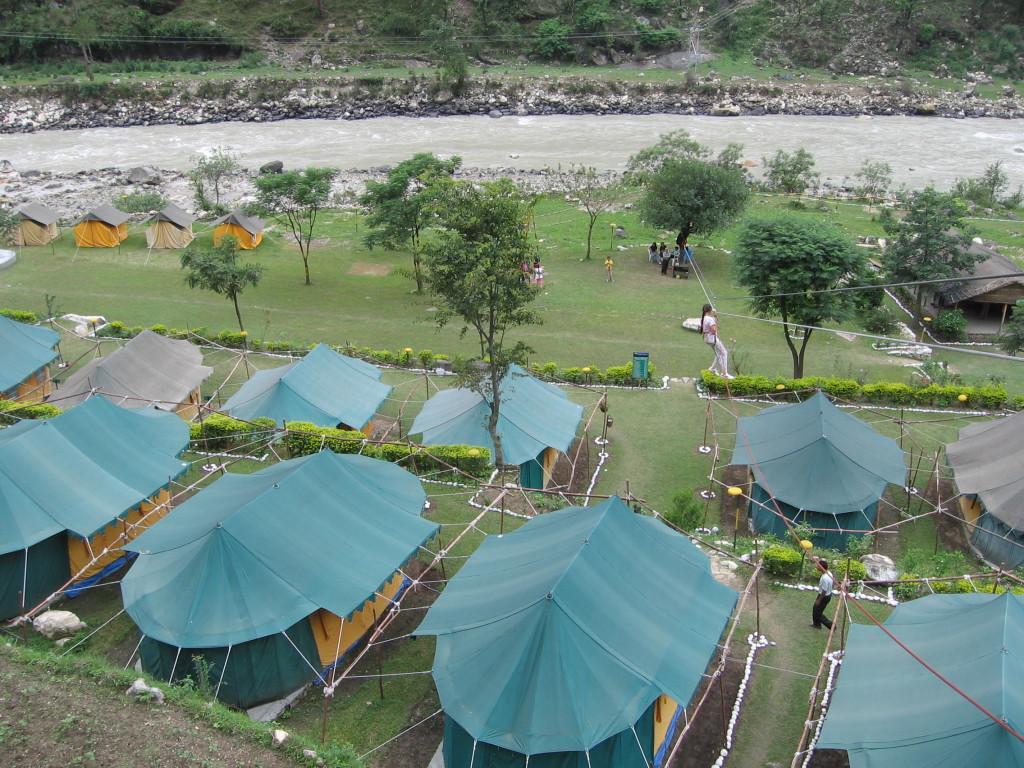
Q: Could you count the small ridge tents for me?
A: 4